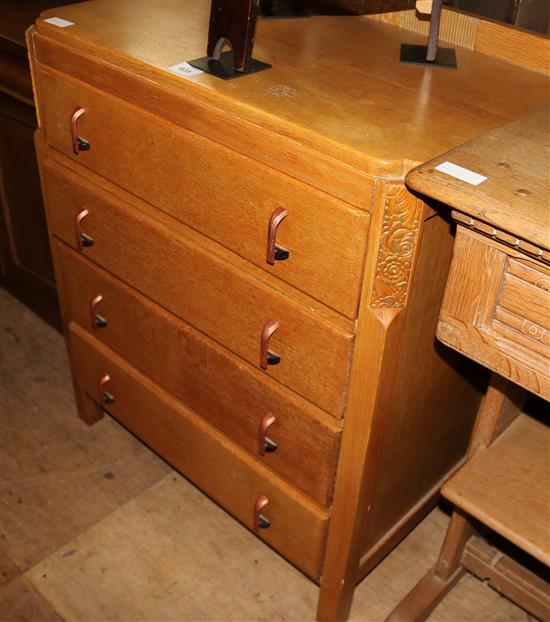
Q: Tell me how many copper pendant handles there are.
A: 8